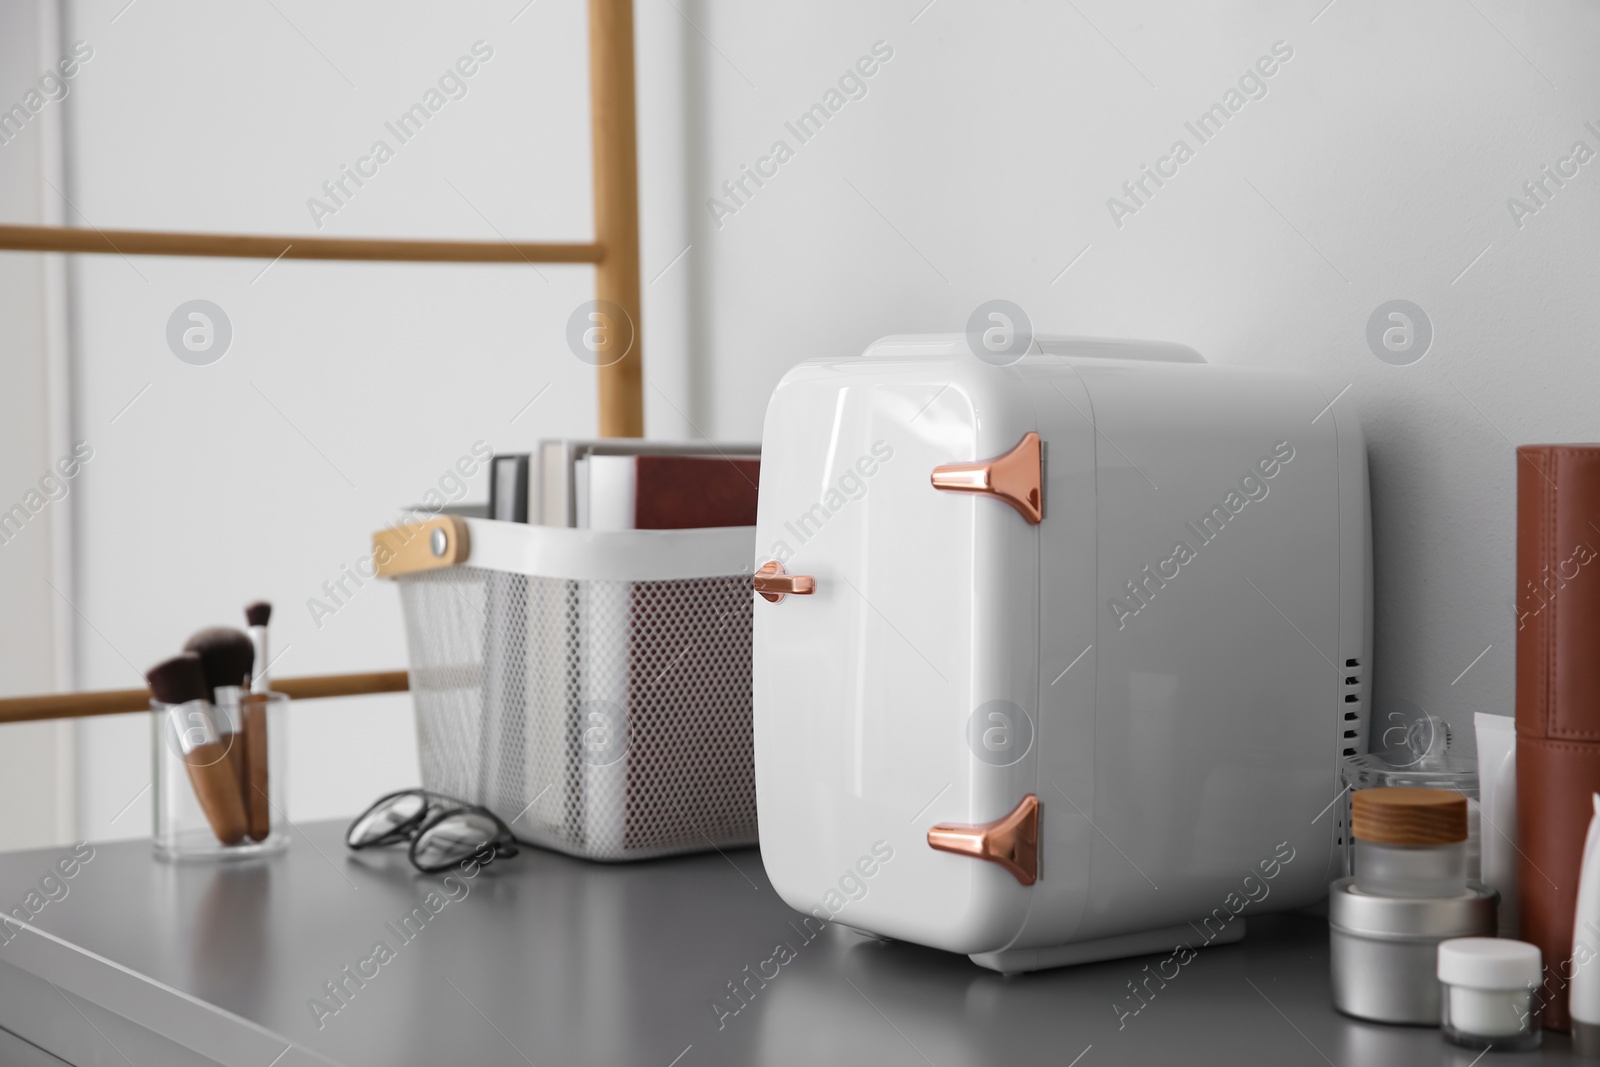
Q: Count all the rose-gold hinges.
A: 2